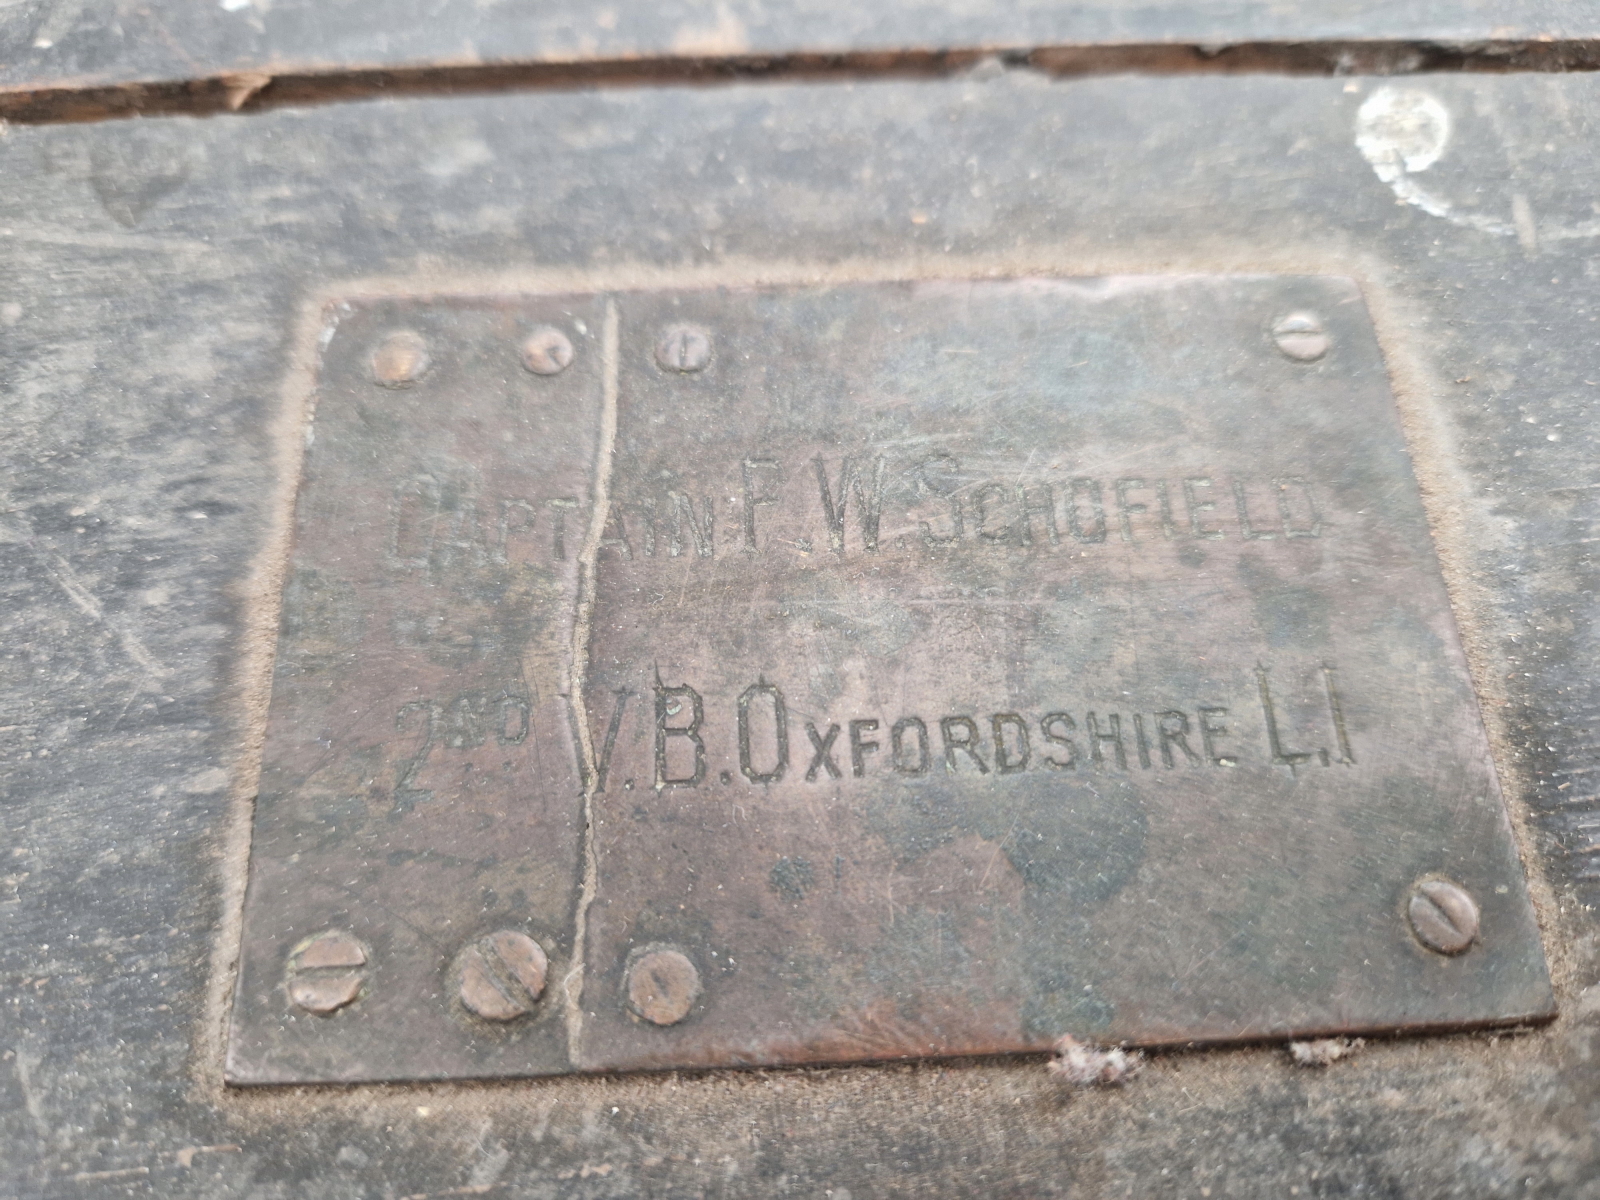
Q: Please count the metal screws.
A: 8